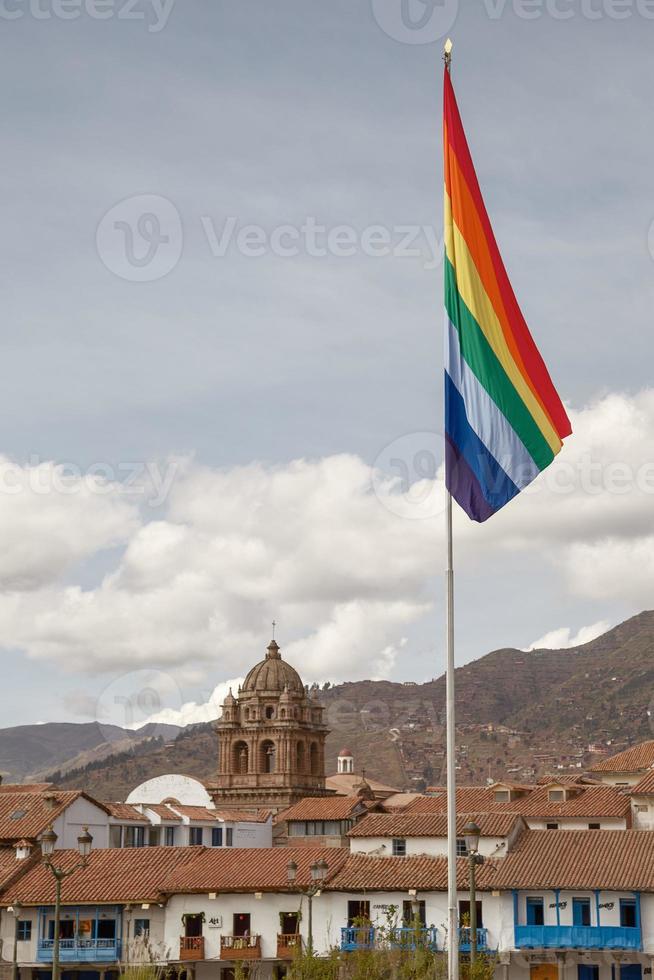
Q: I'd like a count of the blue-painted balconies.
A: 5